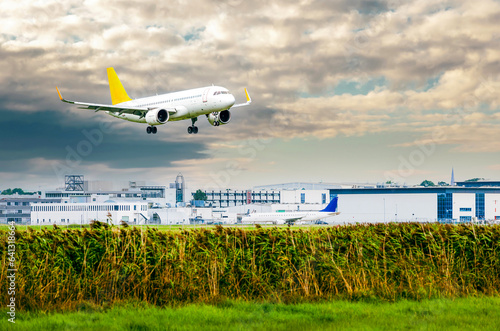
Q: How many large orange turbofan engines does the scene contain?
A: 0